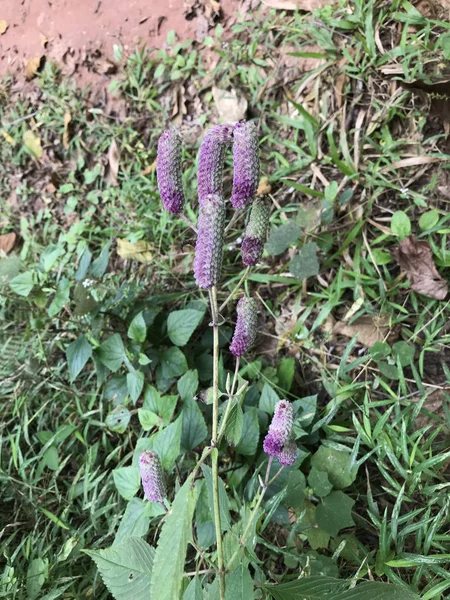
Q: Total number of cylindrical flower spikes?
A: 9